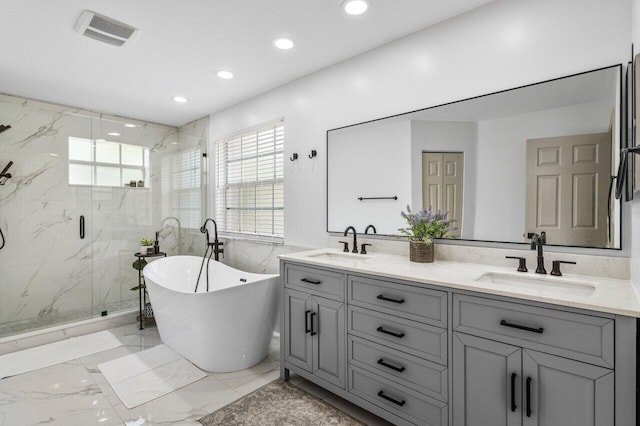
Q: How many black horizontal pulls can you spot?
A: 6